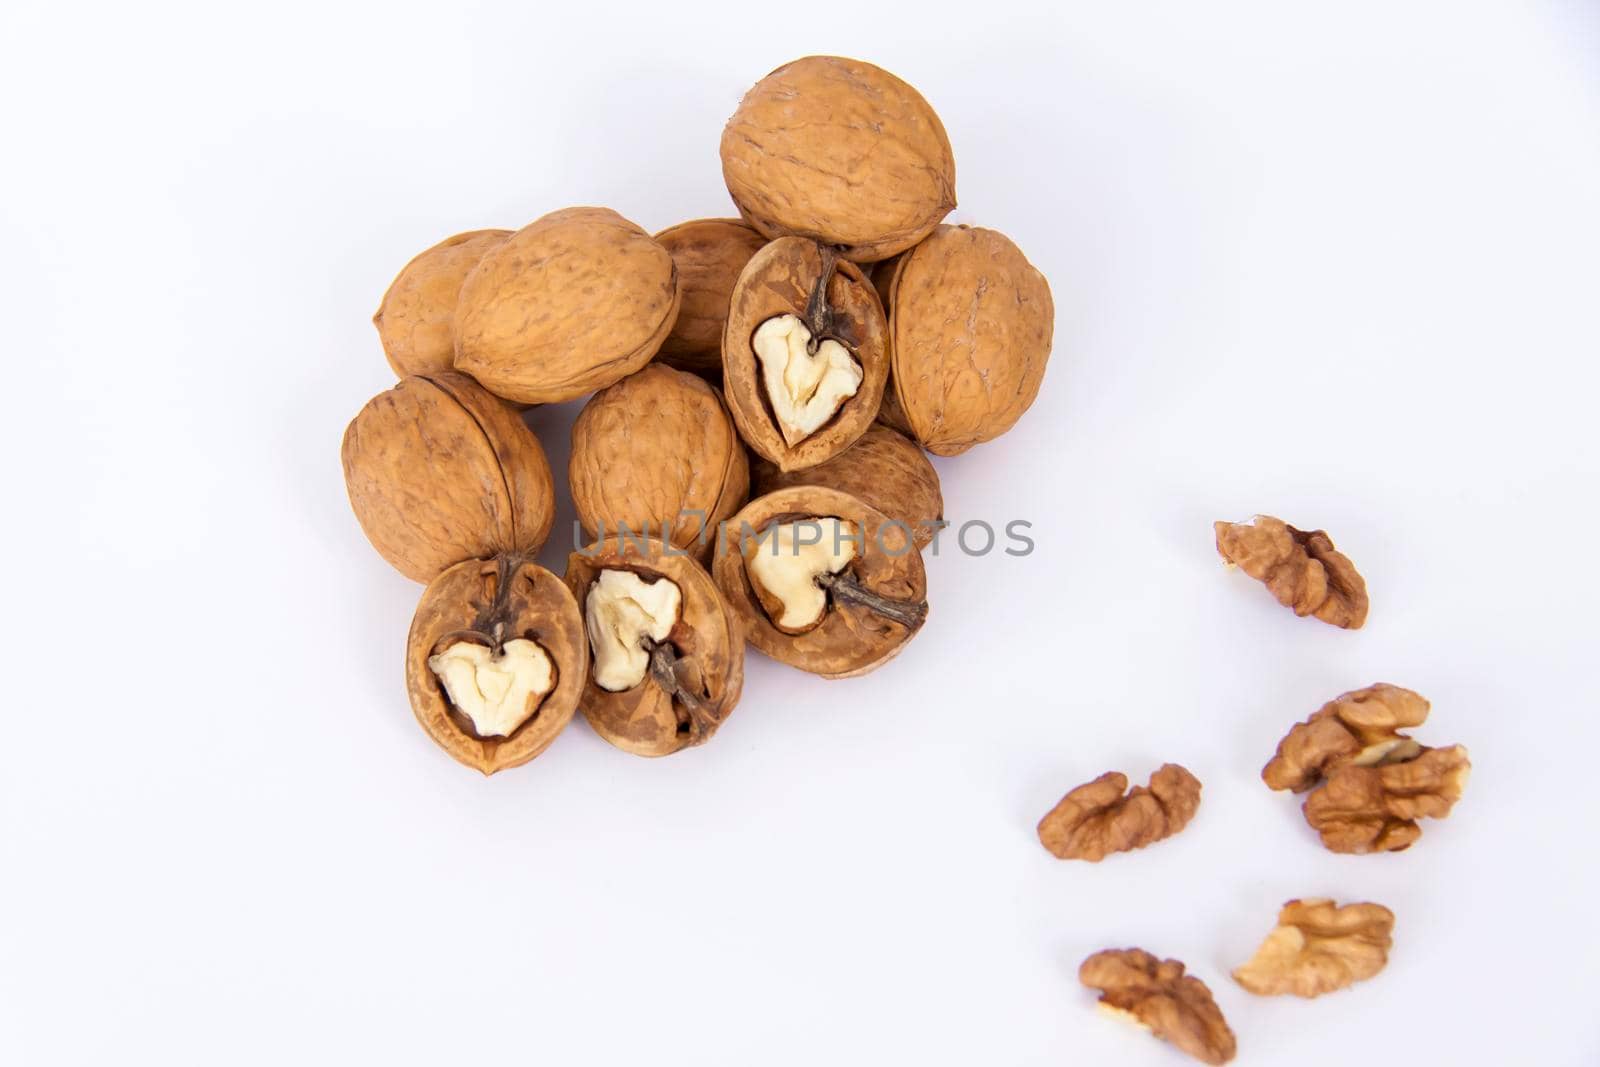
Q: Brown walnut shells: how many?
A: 12